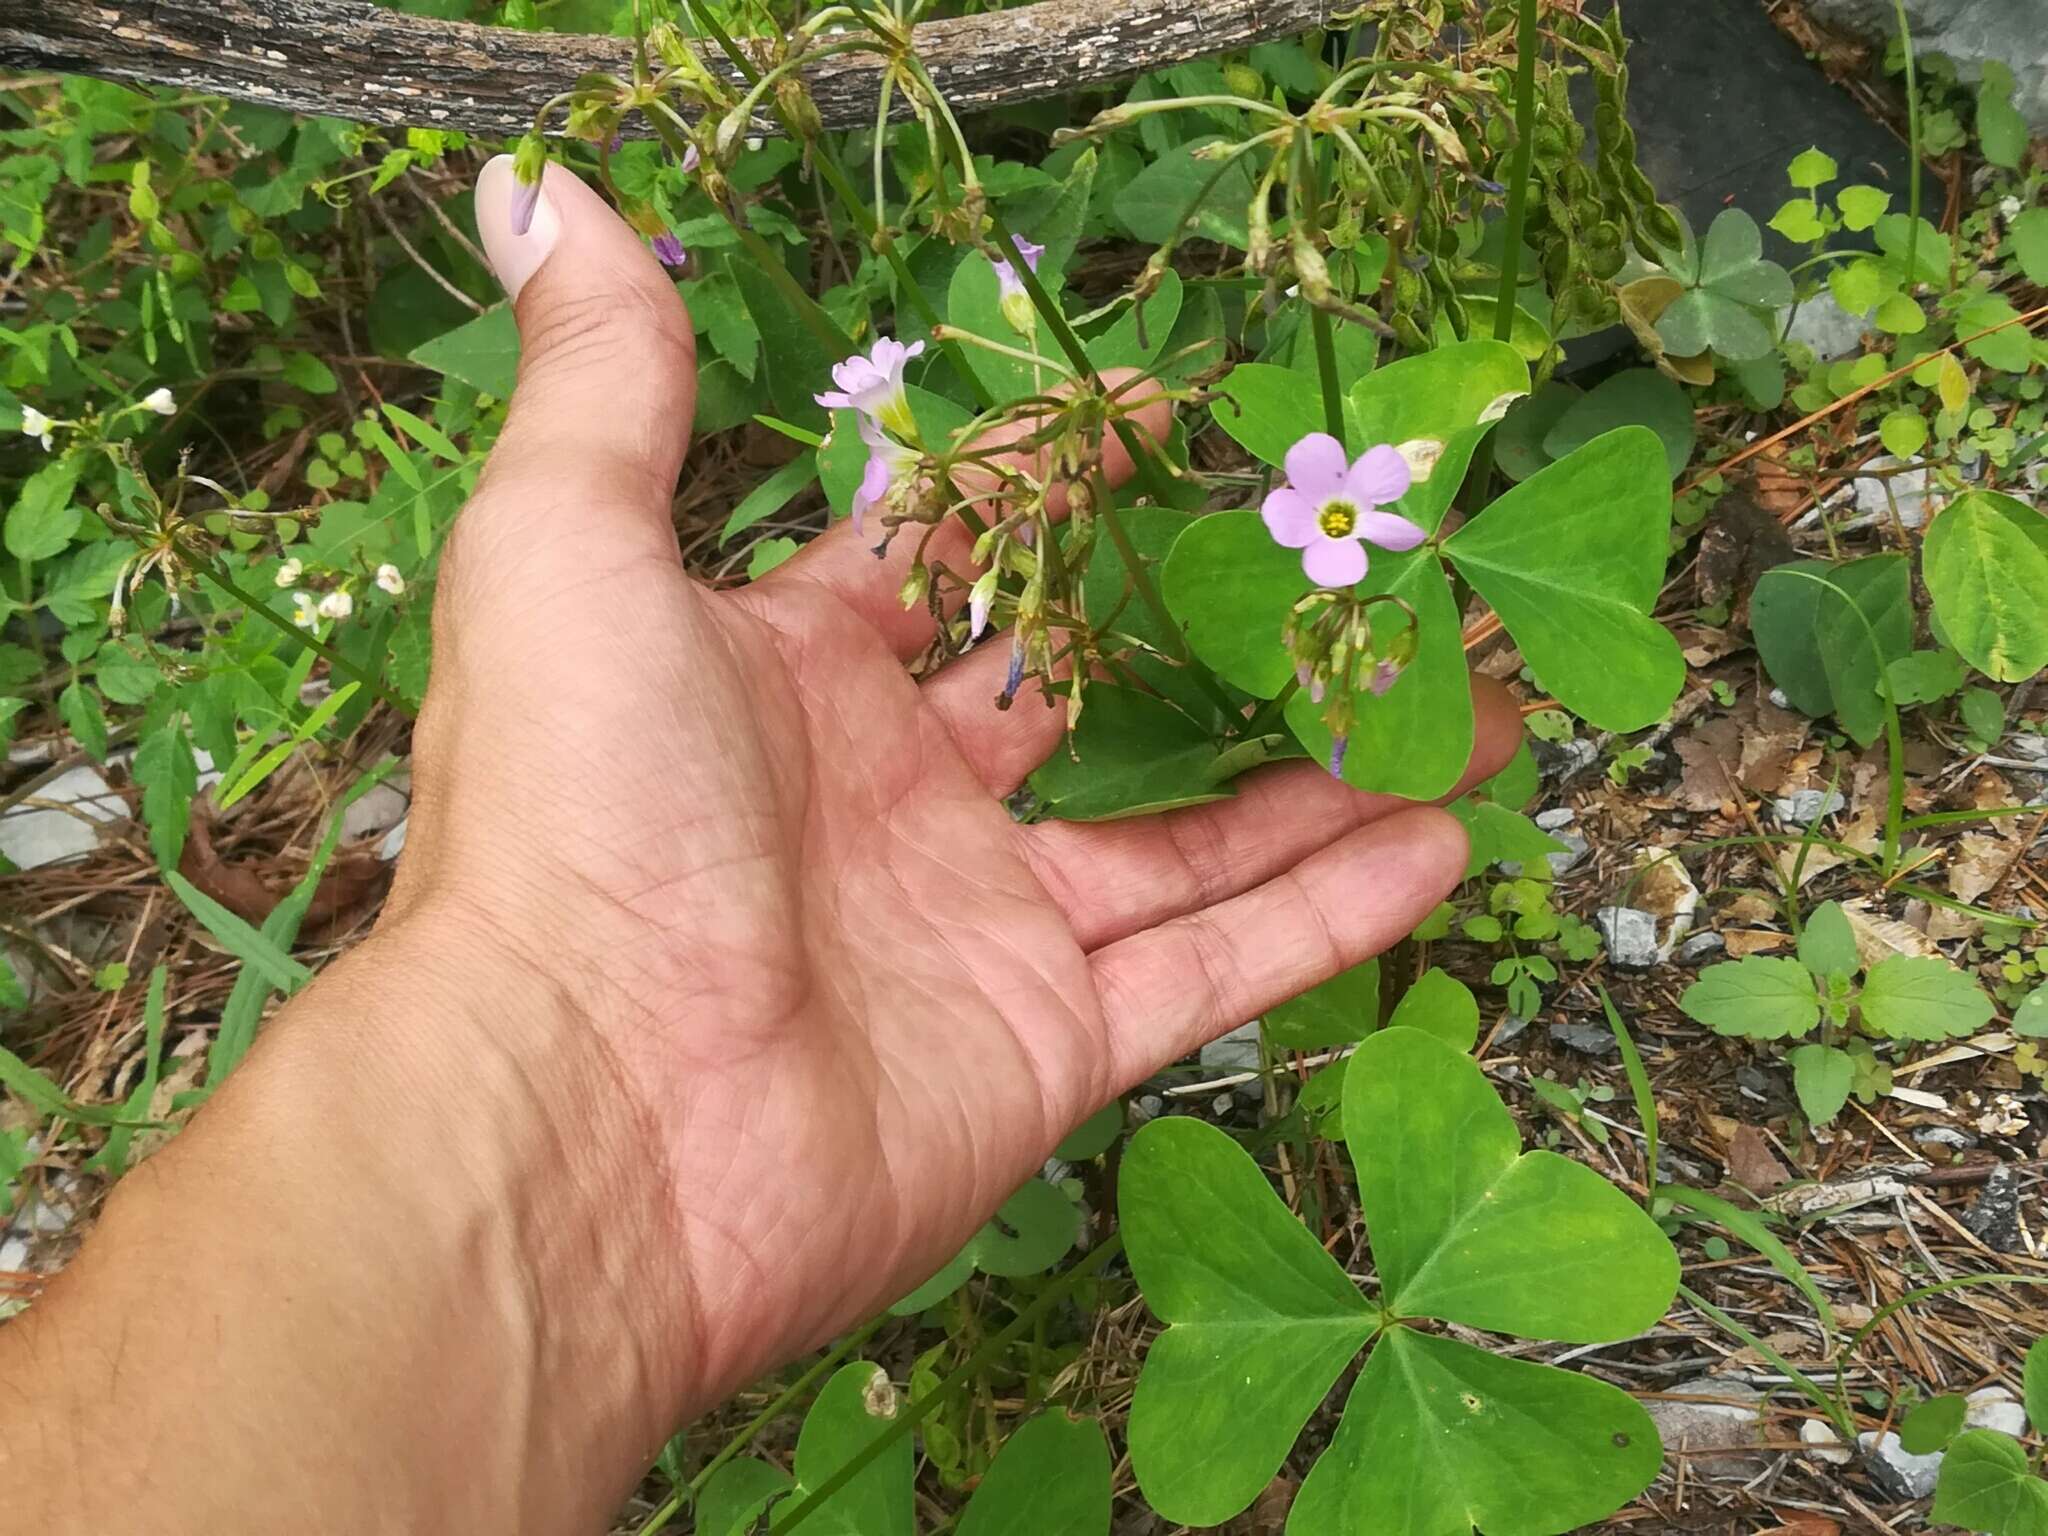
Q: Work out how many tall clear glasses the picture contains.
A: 0